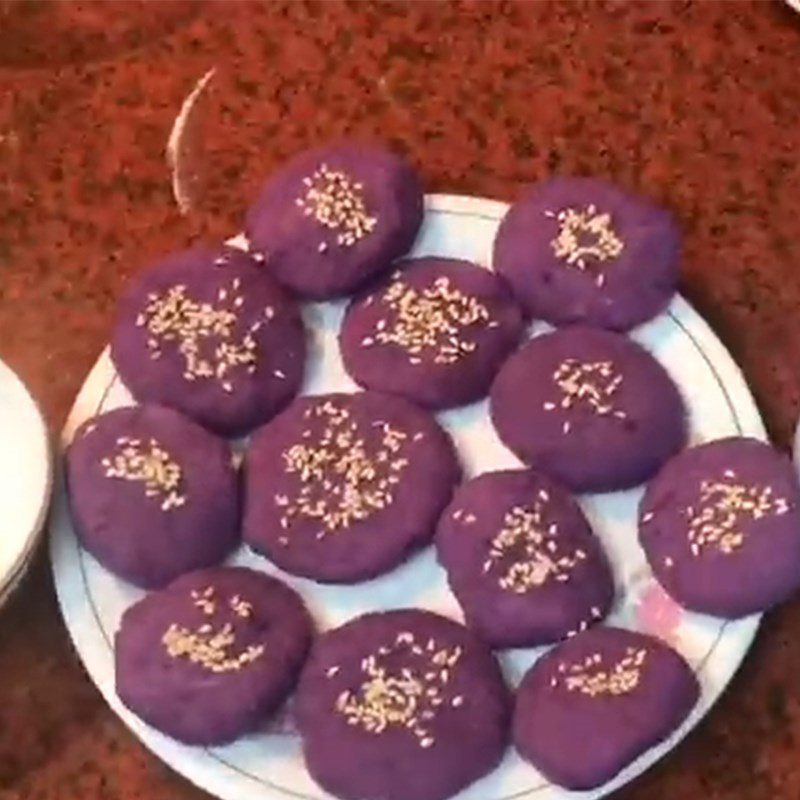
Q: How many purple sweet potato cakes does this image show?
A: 12